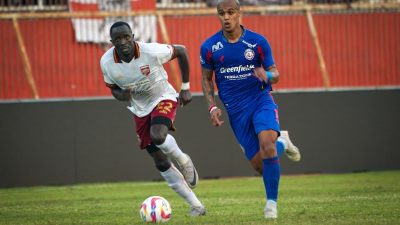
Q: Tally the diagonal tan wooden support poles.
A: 3